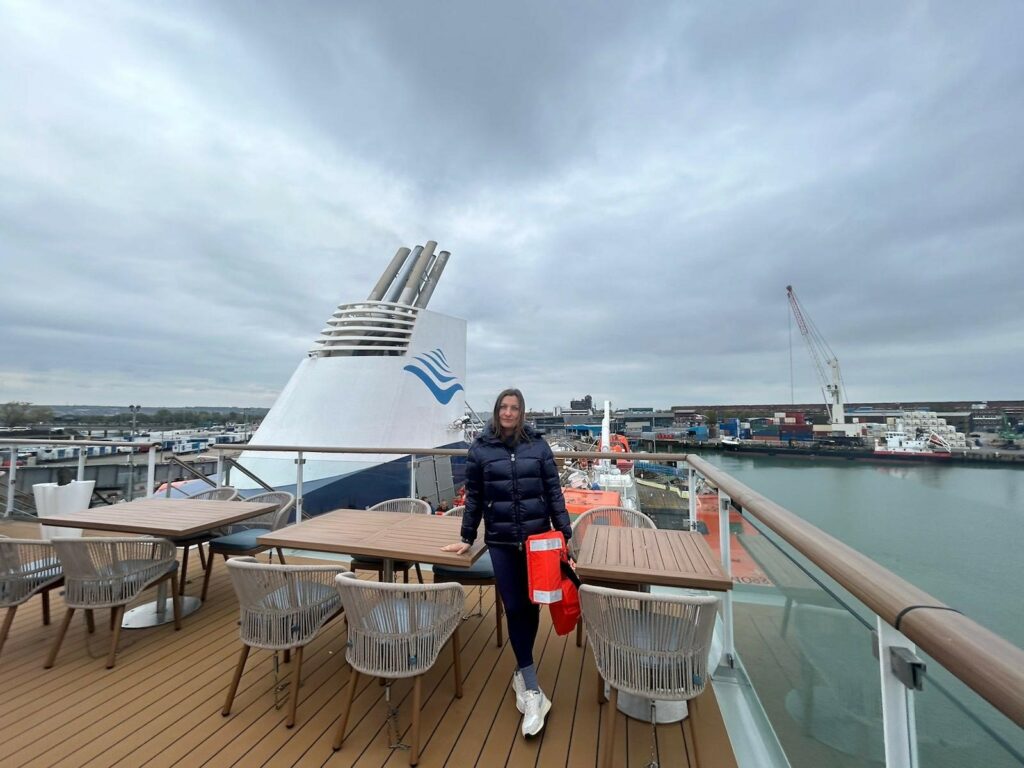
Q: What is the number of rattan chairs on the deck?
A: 10